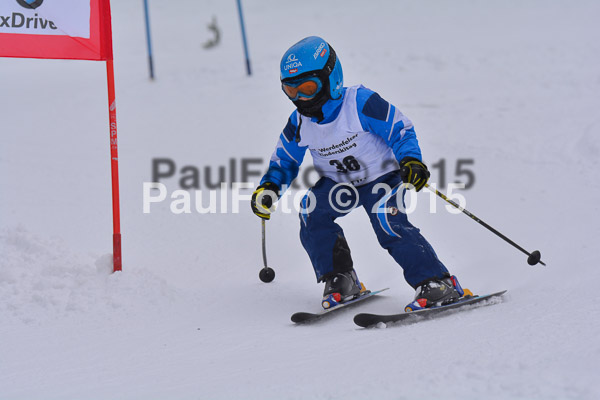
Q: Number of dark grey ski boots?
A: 2